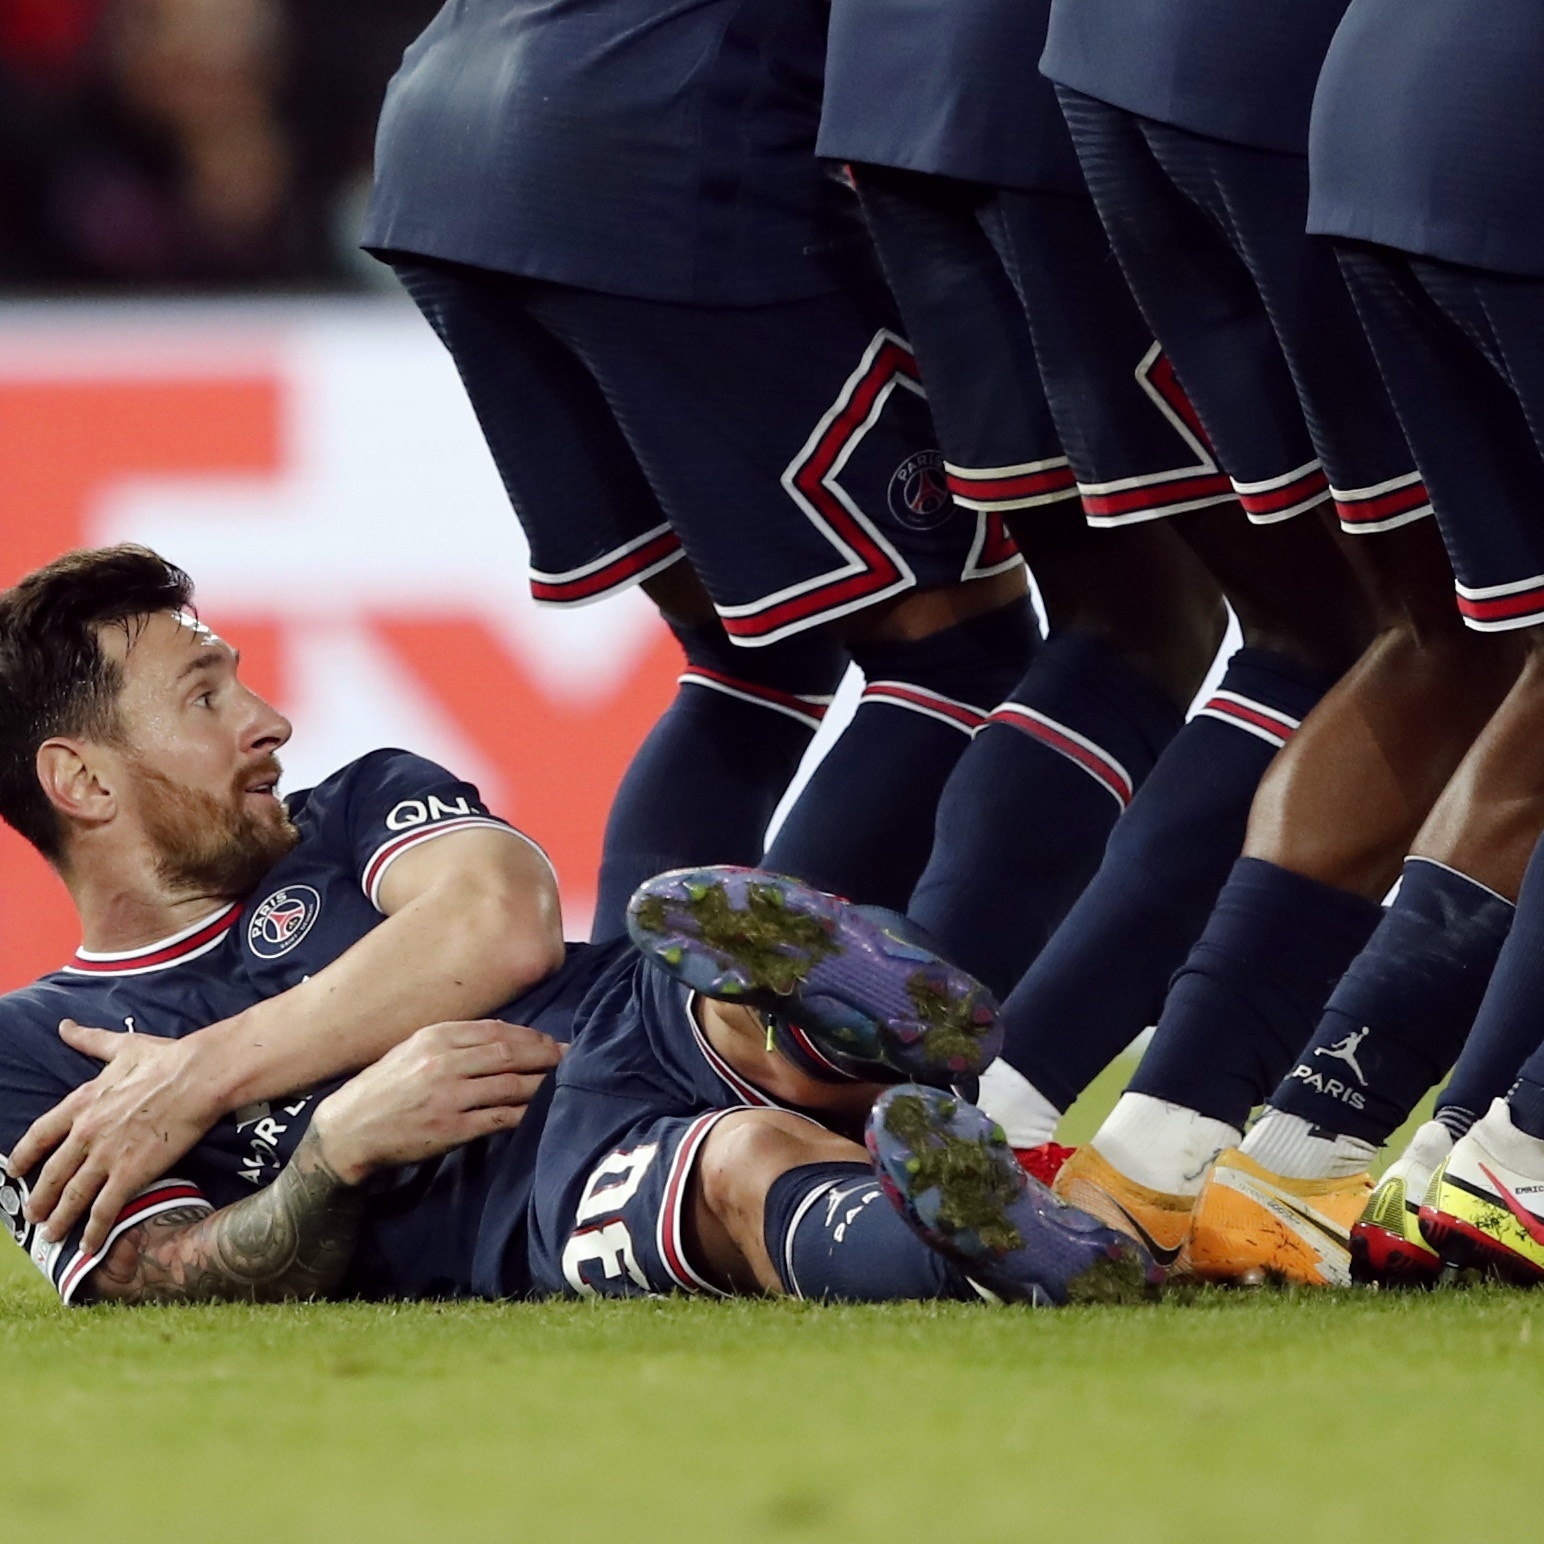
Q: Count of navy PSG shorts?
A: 5